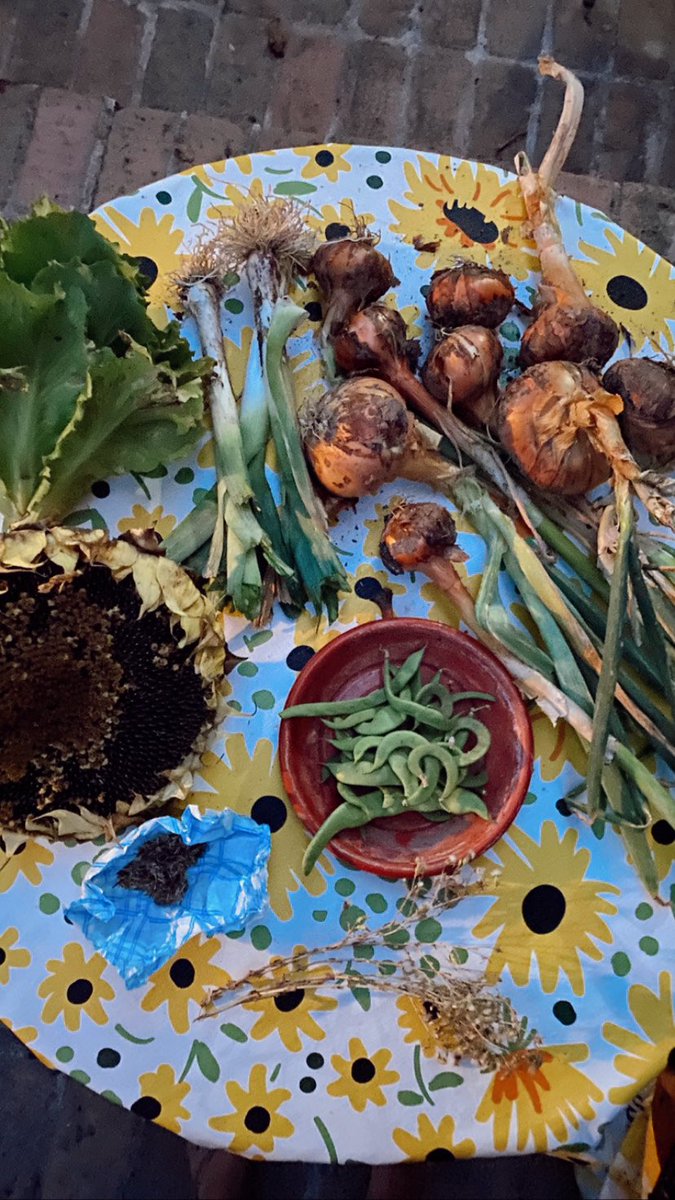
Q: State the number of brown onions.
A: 9